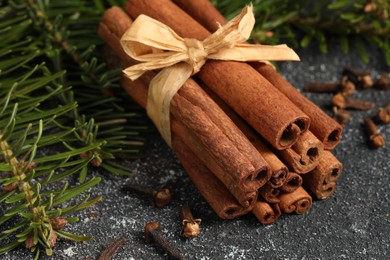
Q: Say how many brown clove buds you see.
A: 11